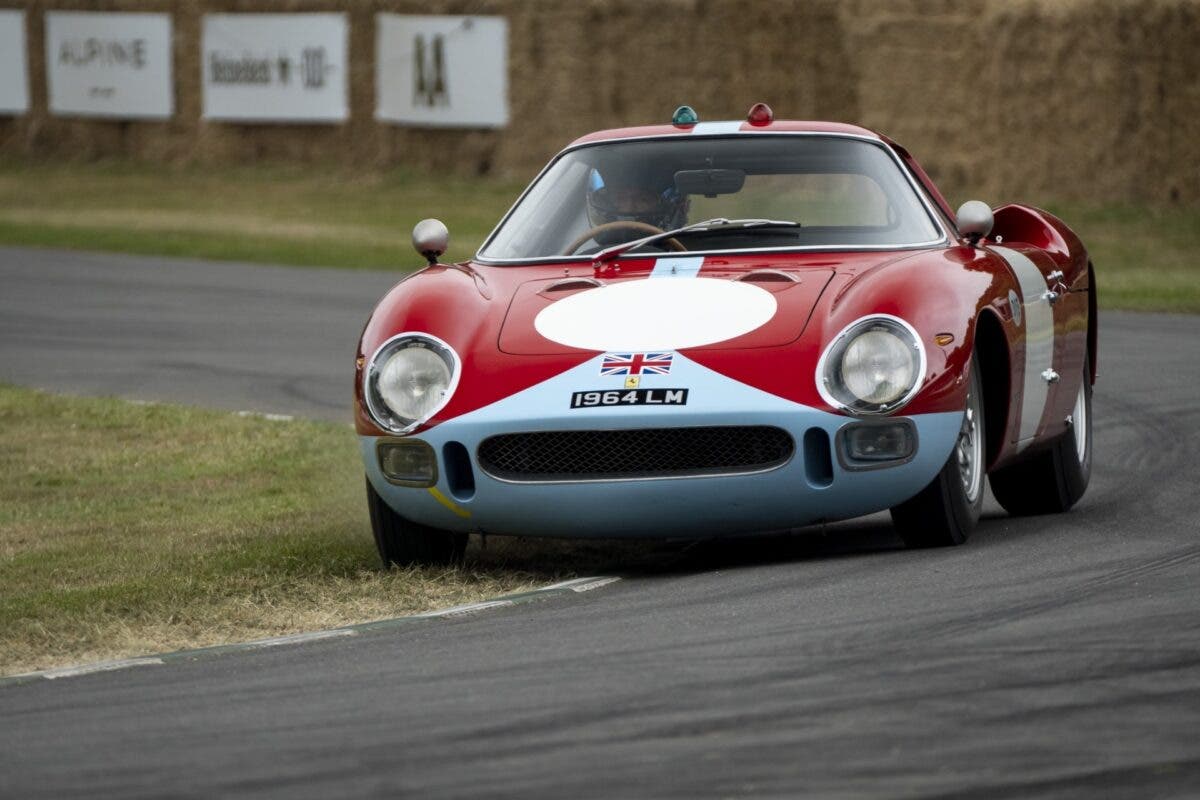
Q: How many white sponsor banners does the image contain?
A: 4